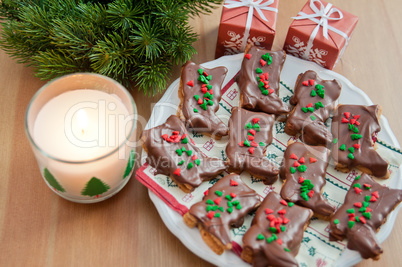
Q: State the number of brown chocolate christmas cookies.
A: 10